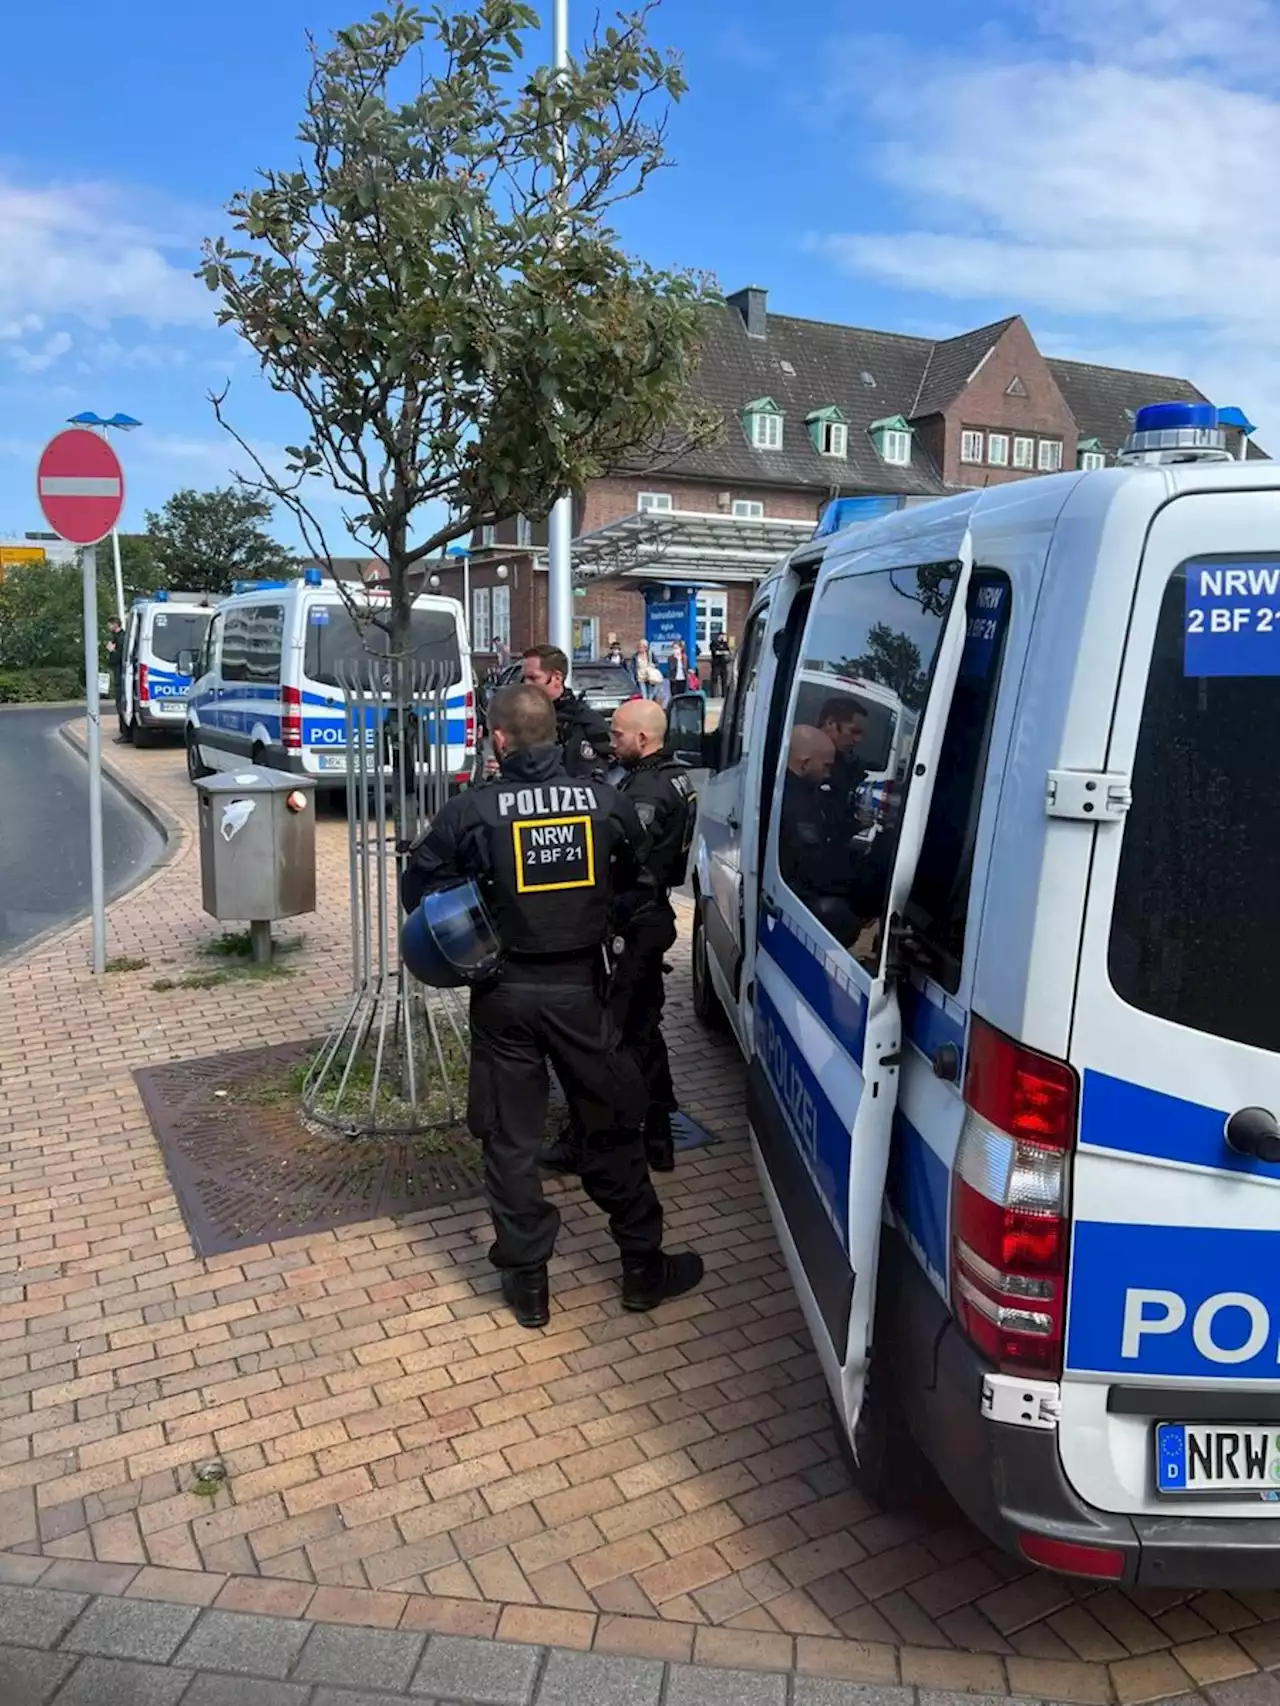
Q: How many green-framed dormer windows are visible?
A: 4